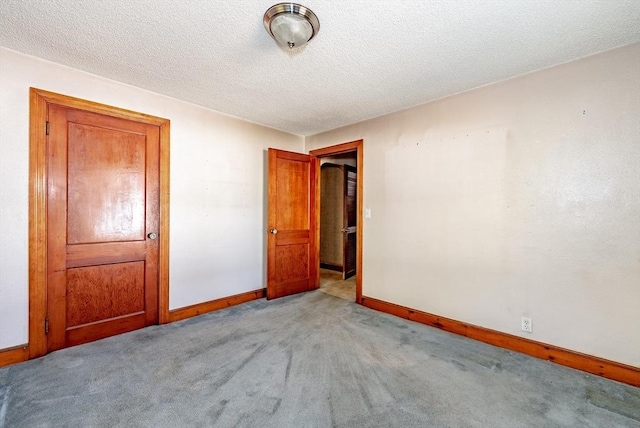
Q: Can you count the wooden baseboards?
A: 3